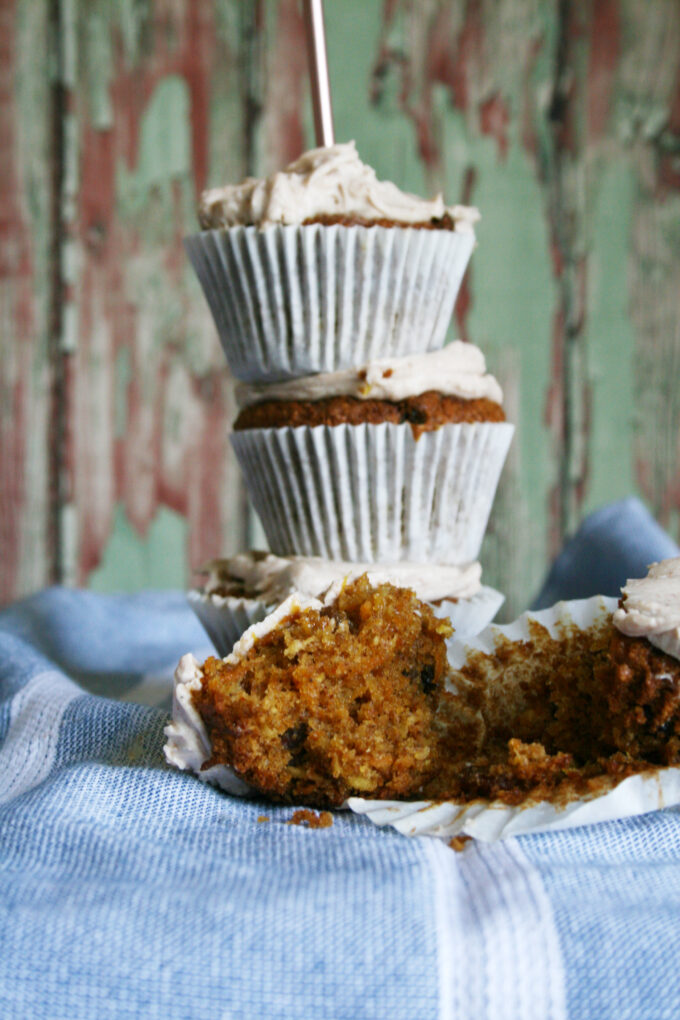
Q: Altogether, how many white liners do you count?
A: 4